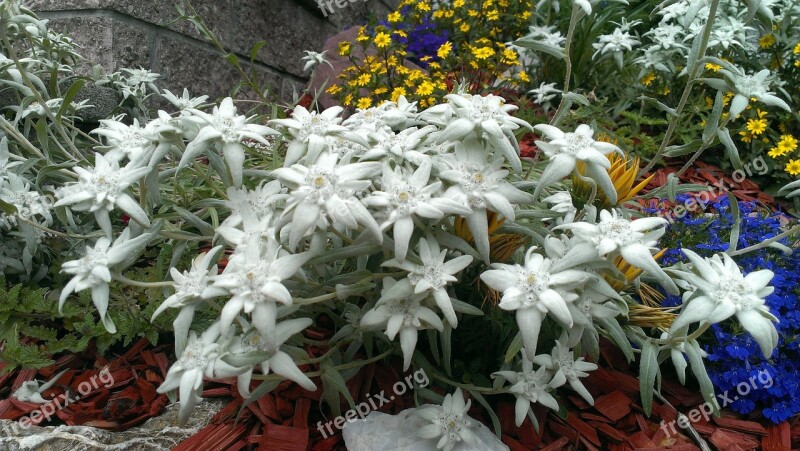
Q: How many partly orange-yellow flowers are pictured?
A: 3